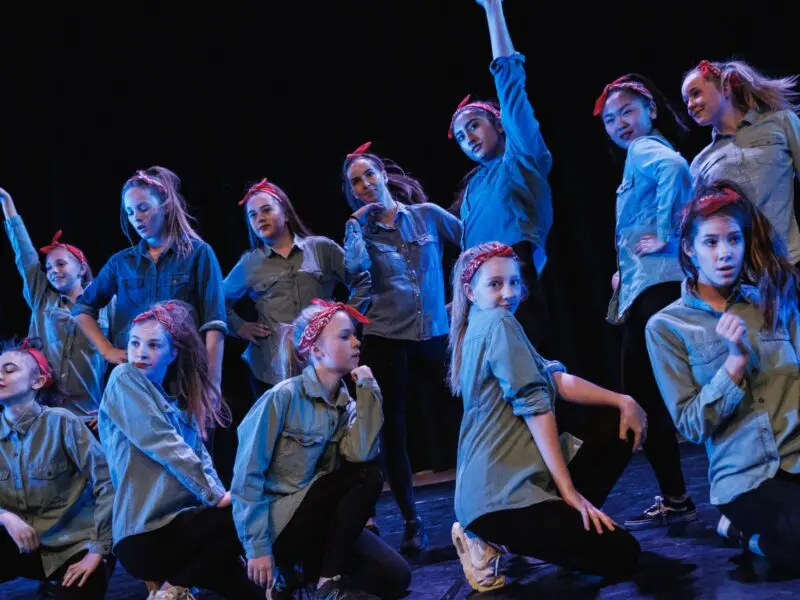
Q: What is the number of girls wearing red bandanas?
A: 12